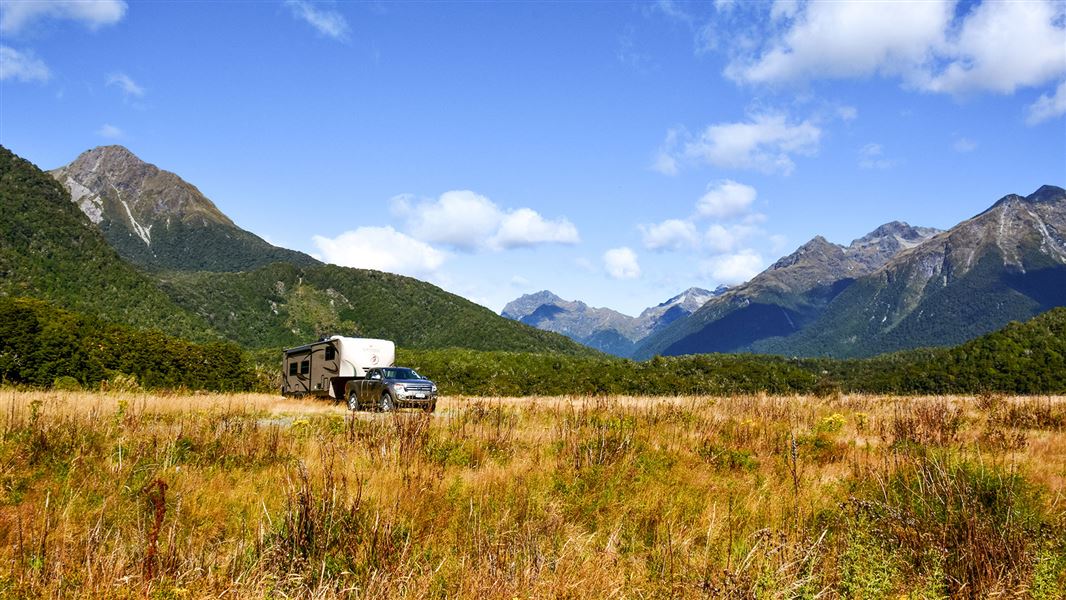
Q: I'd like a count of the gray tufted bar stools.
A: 0